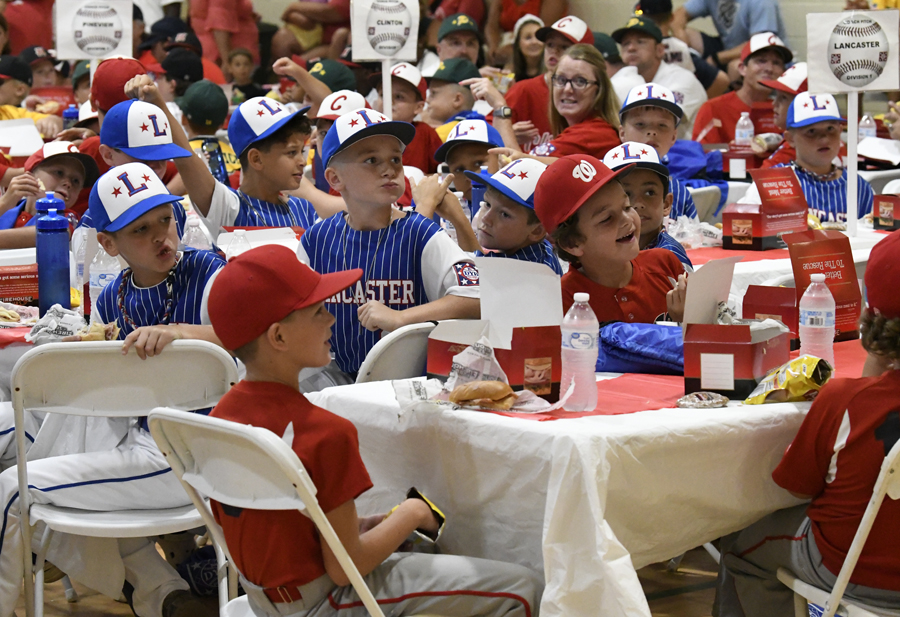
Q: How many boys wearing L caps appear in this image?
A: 9